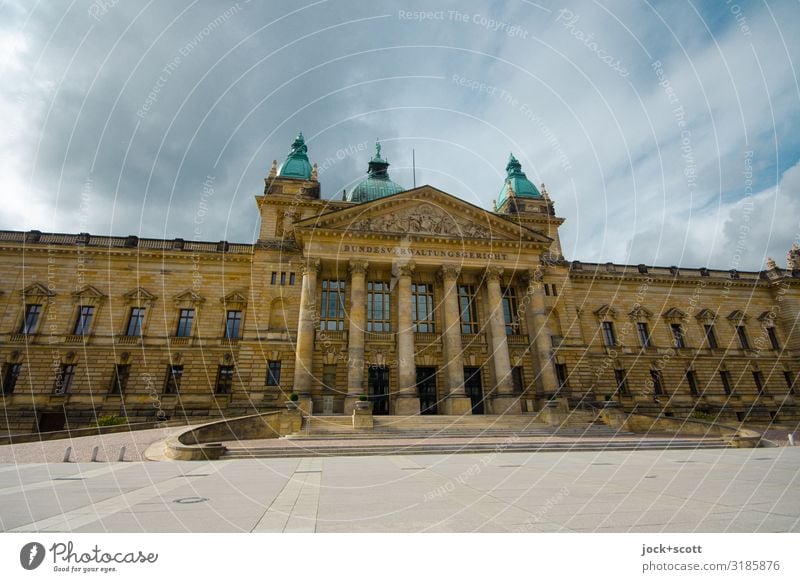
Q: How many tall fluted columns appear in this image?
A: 6